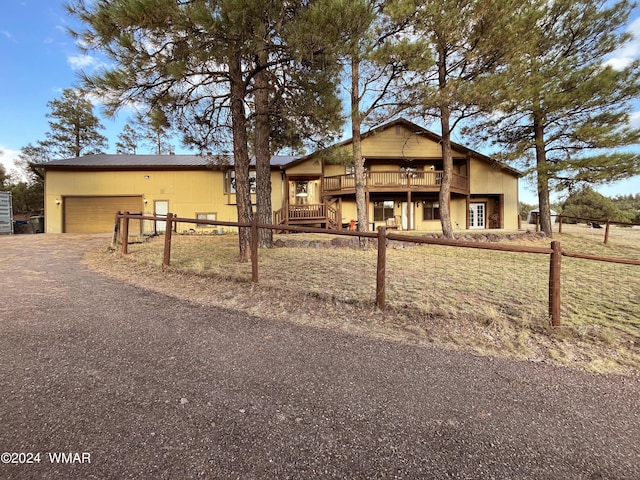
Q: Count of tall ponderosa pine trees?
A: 5